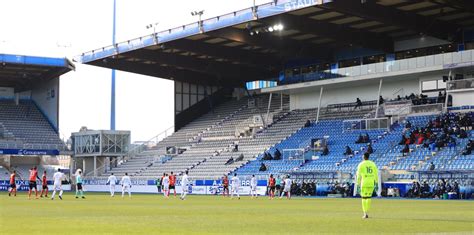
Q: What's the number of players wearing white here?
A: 8